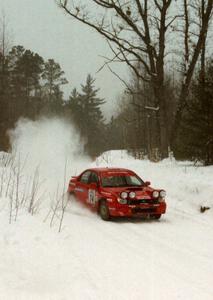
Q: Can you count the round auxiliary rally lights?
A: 4